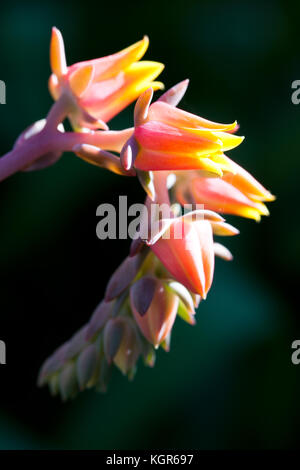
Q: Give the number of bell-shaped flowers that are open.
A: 3